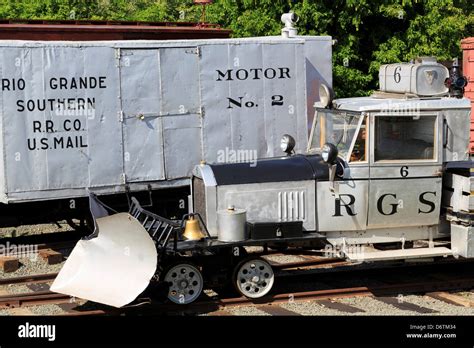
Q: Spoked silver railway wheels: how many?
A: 2